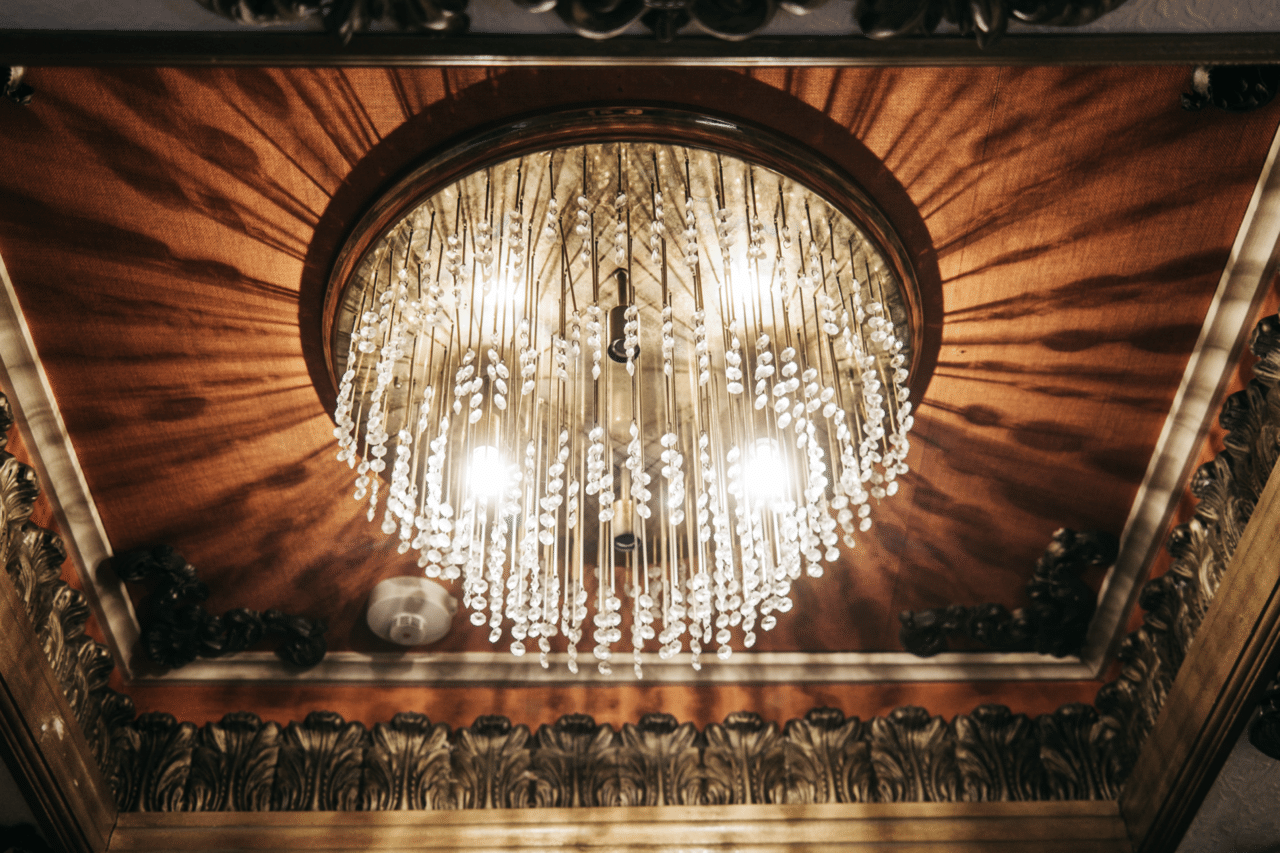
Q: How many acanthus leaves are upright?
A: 12